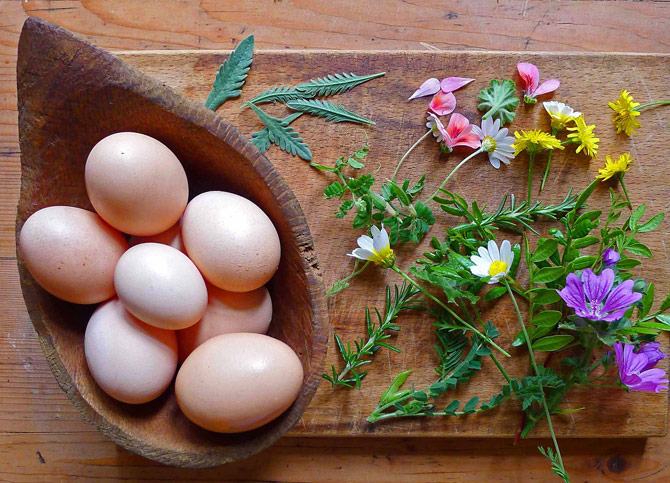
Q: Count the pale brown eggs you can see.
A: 8